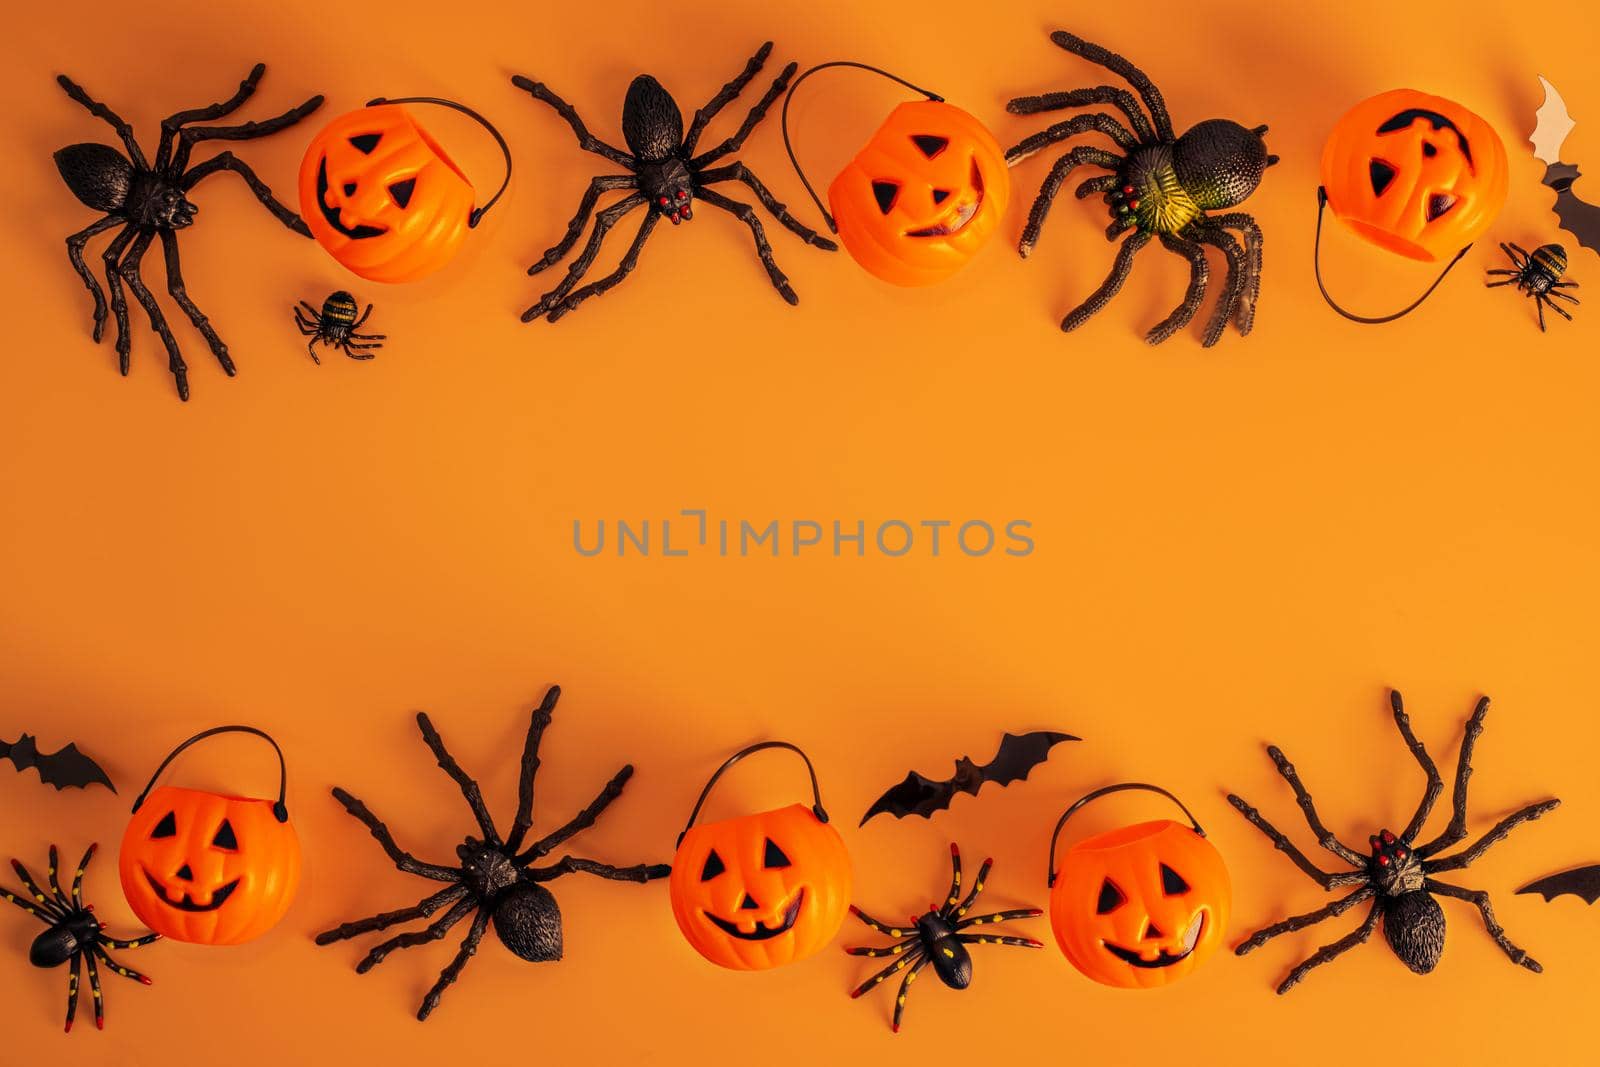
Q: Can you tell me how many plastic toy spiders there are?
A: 9